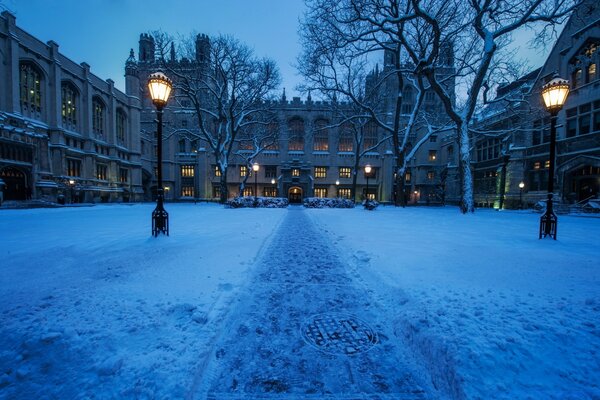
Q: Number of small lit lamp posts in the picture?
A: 6